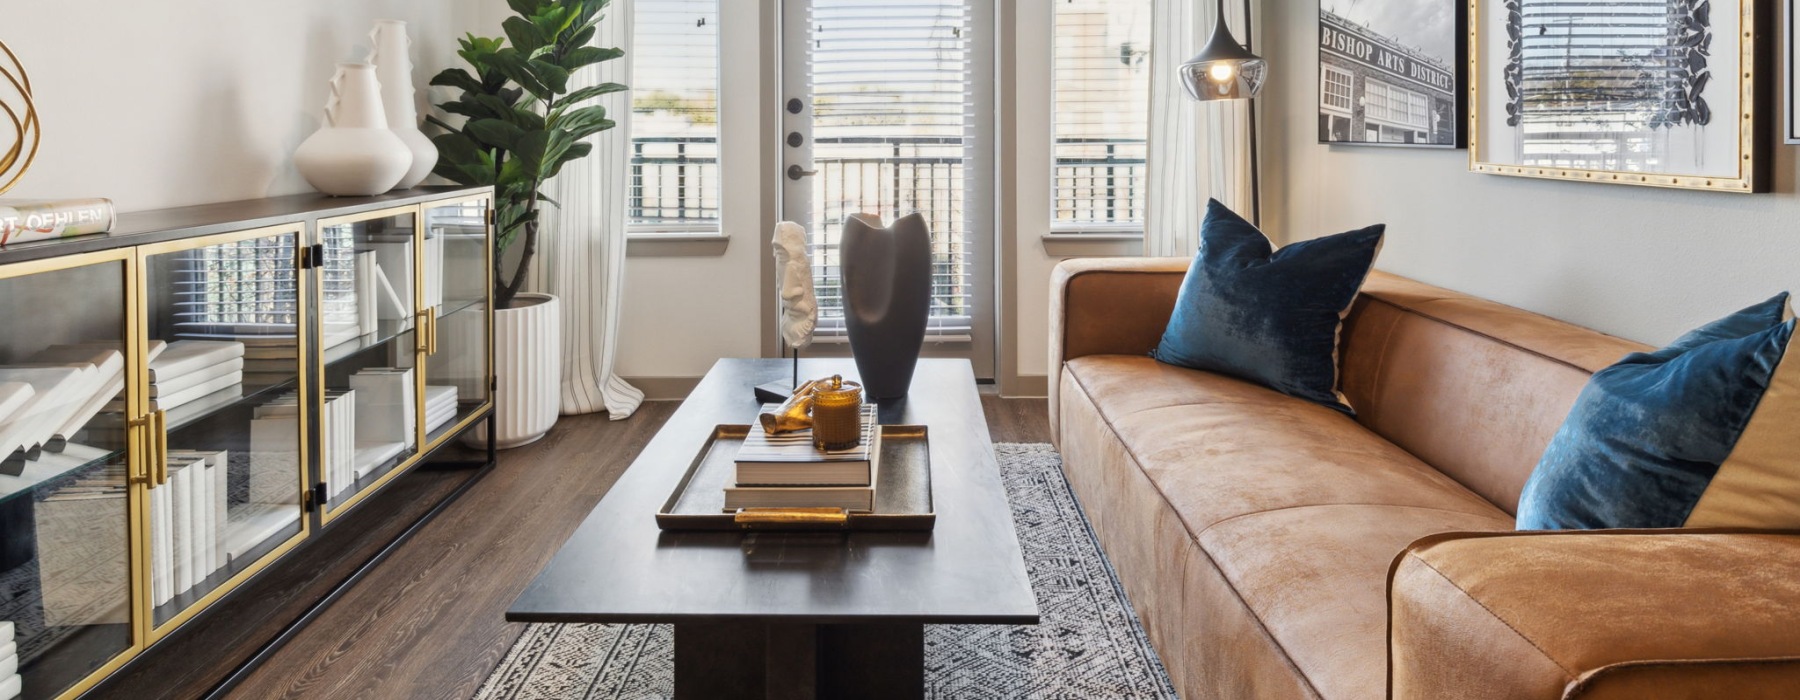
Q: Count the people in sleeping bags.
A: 0